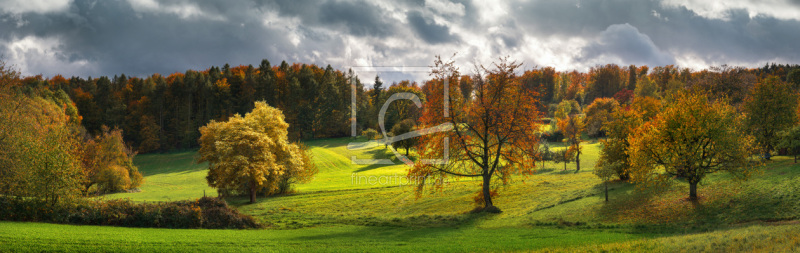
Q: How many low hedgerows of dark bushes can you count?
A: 1